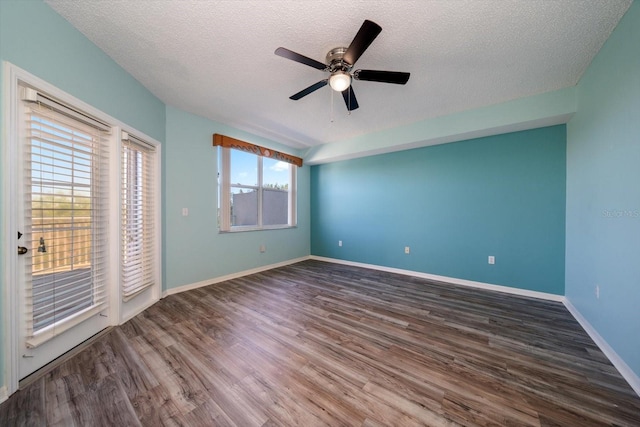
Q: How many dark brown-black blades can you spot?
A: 5